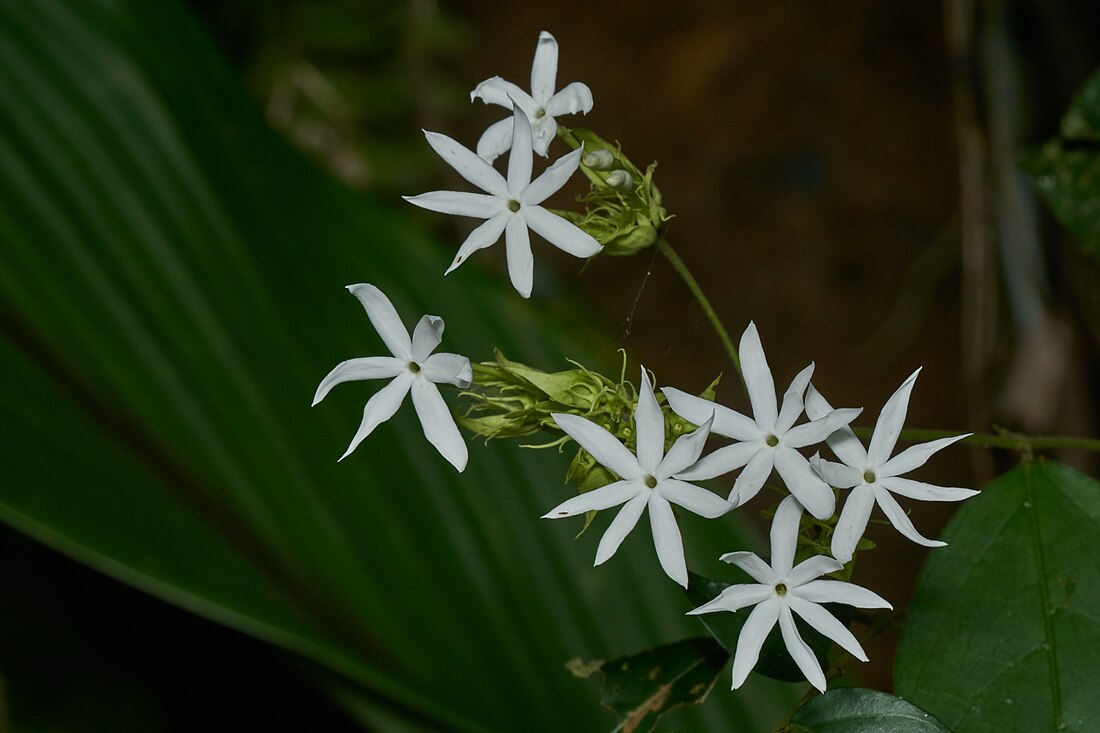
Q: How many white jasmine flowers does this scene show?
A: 7